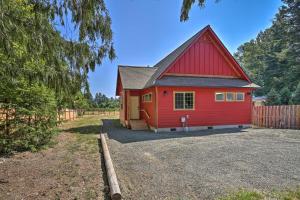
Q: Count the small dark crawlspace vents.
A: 3